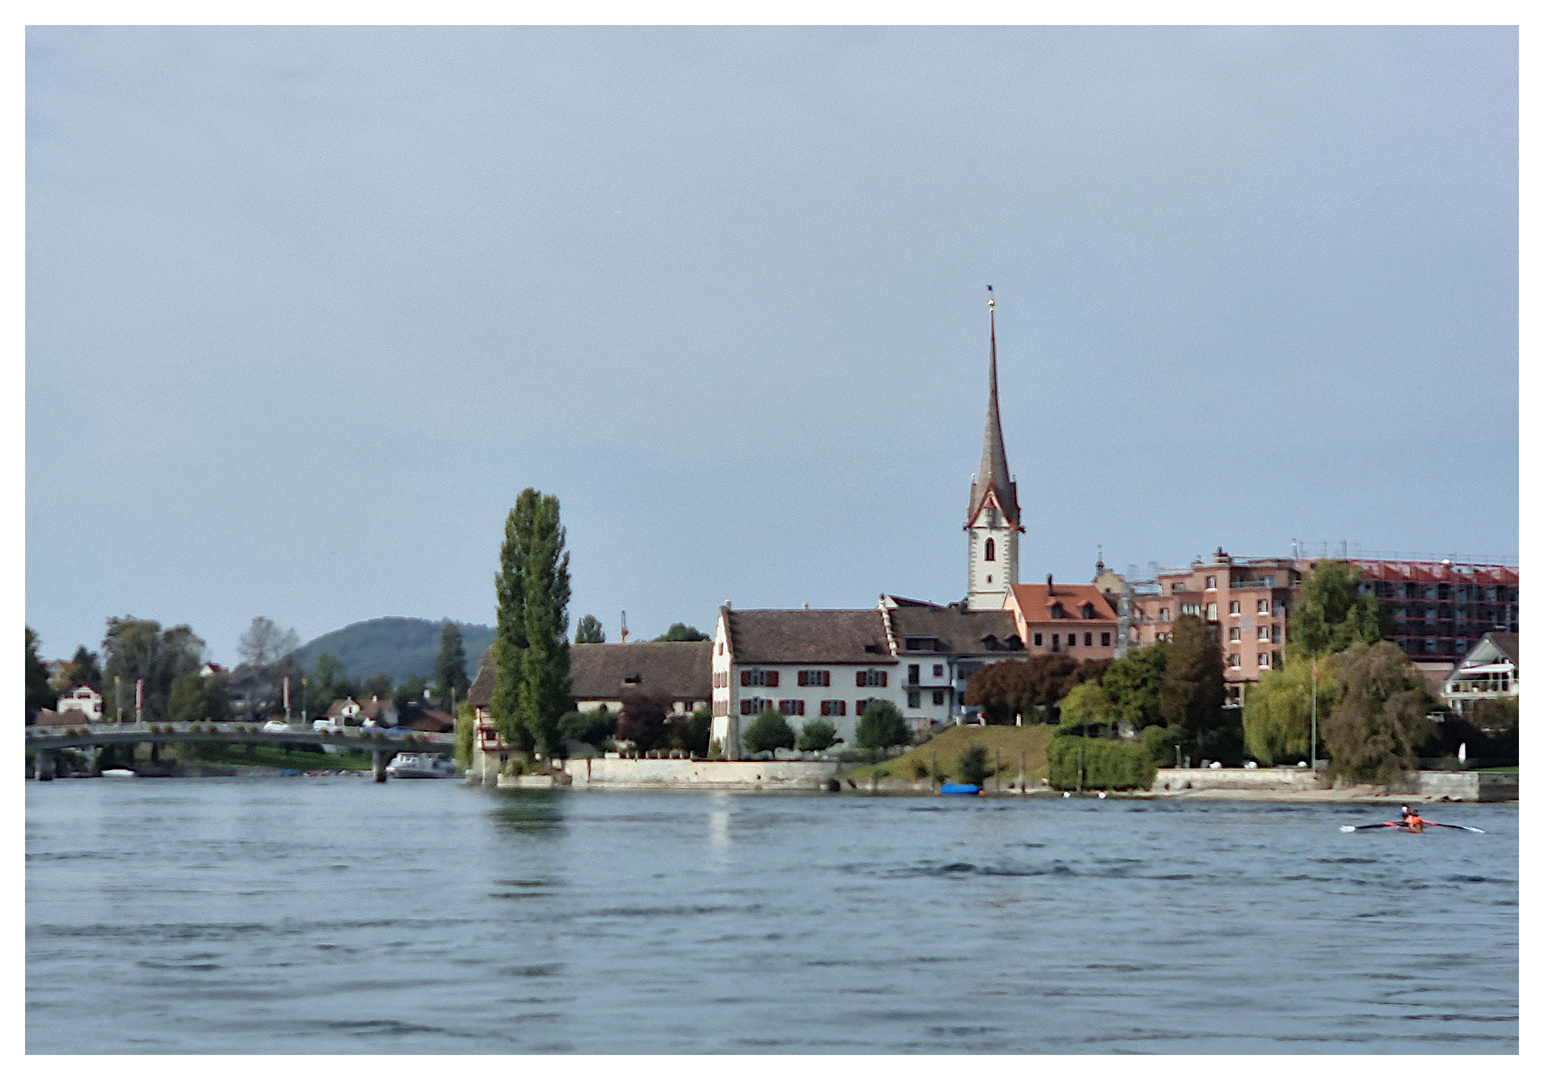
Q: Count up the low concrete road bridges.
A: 1